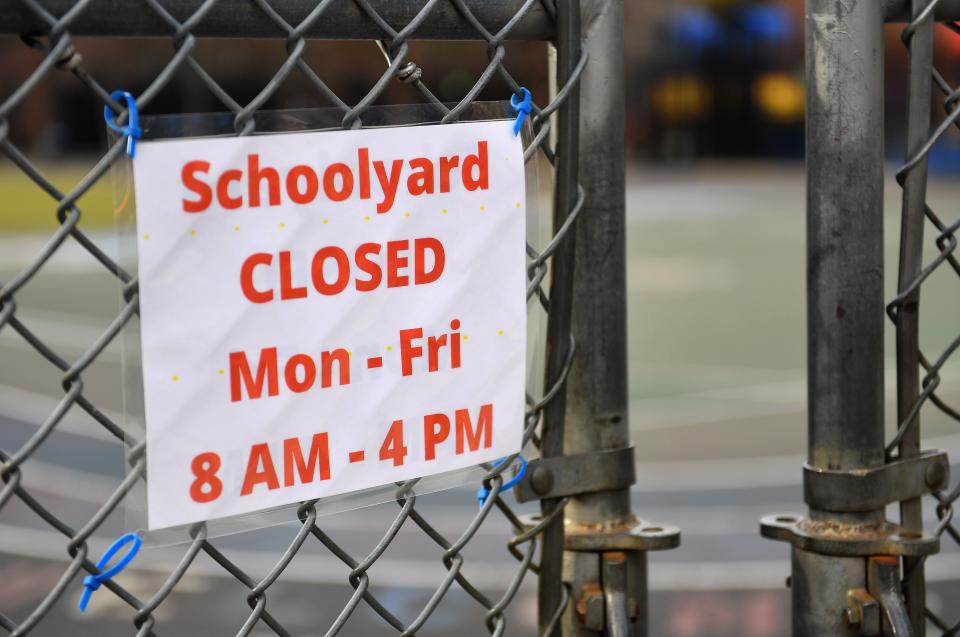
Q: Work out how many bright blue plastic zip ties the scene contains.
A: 4